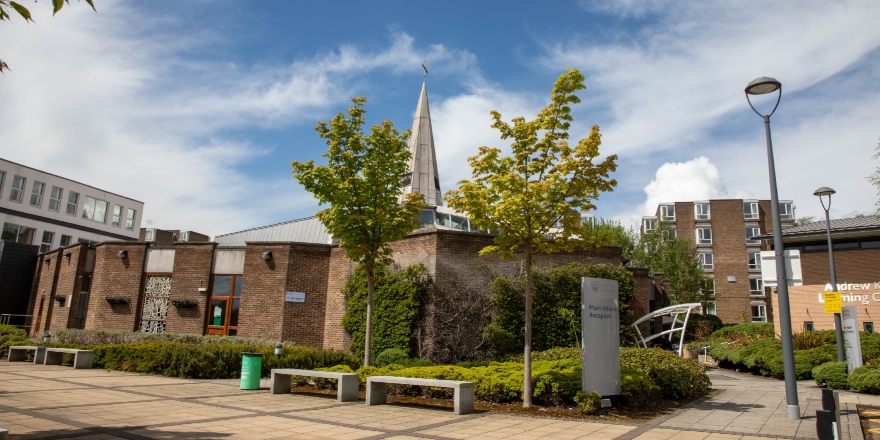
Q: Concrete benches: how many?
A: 4